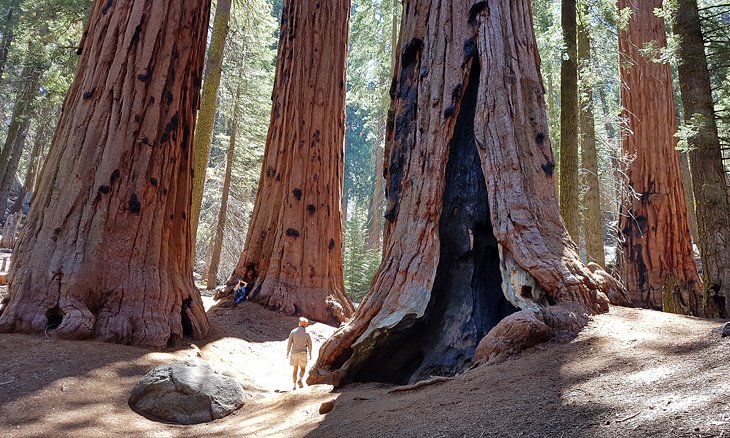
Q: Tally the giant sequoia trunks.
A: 4